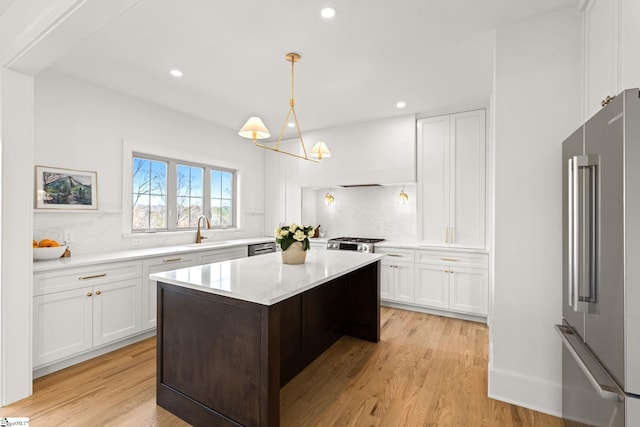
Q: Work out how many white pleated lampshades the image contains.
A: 2